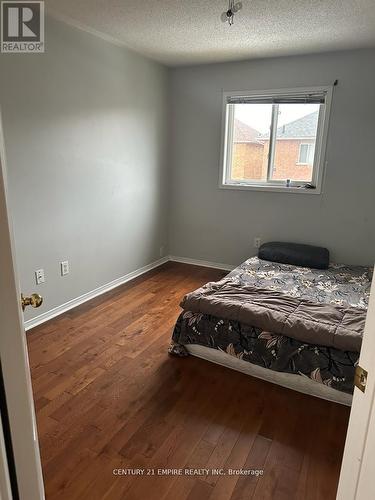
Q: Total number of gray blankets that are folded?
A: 1